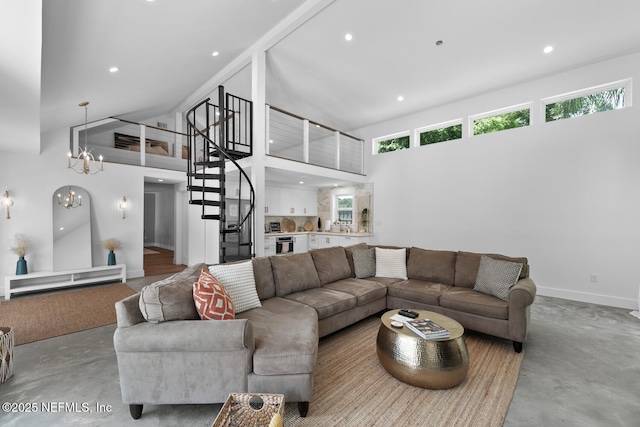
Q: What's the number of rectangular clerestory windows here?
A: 4